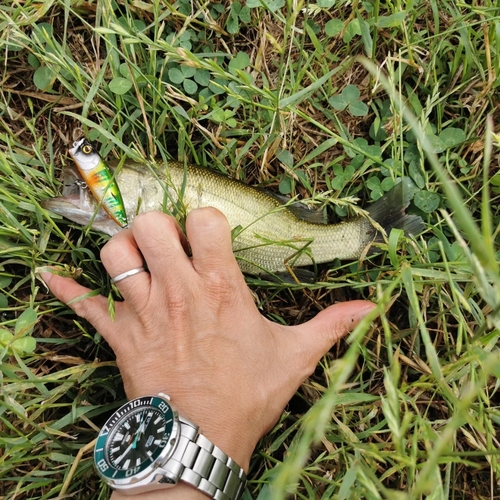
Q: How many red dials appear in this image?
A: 0